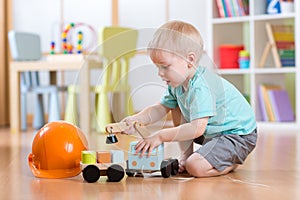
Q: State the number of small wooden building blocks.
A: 3